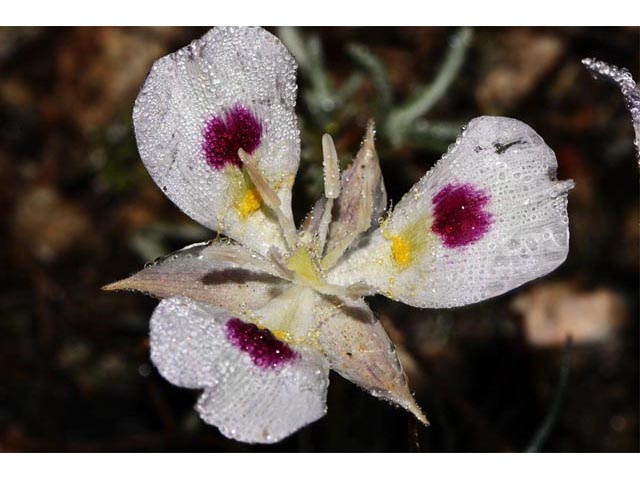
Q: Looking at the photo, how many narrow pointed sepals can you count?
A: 3